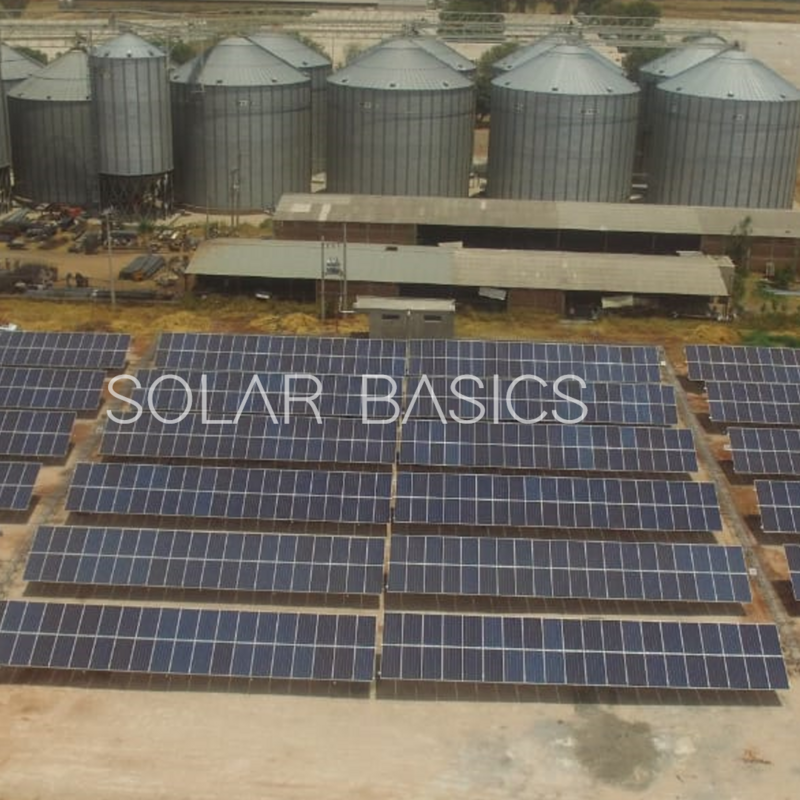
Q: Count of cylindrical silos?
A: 12